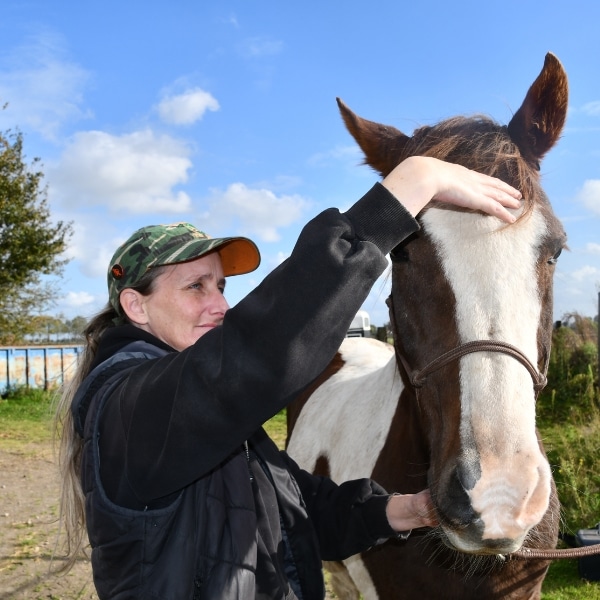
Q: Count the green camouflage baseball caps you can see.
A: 1